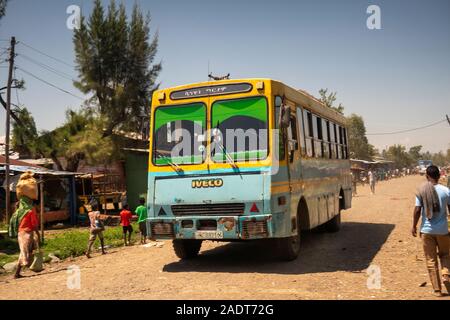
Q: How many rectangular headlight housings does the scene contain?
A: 2